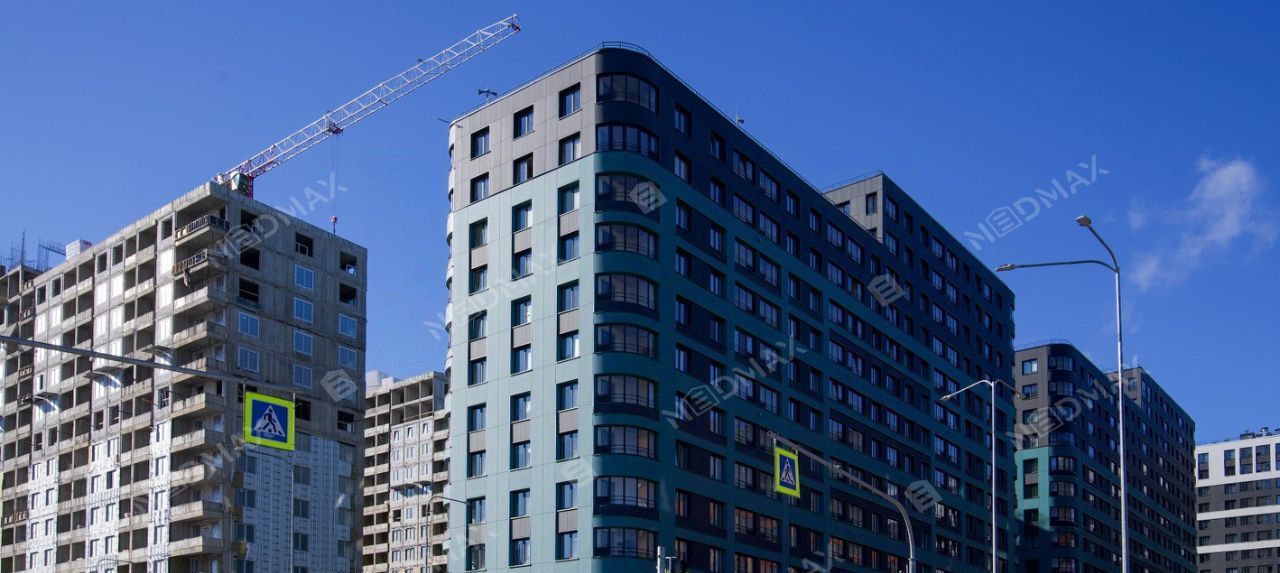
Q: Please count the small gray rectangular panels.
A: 12